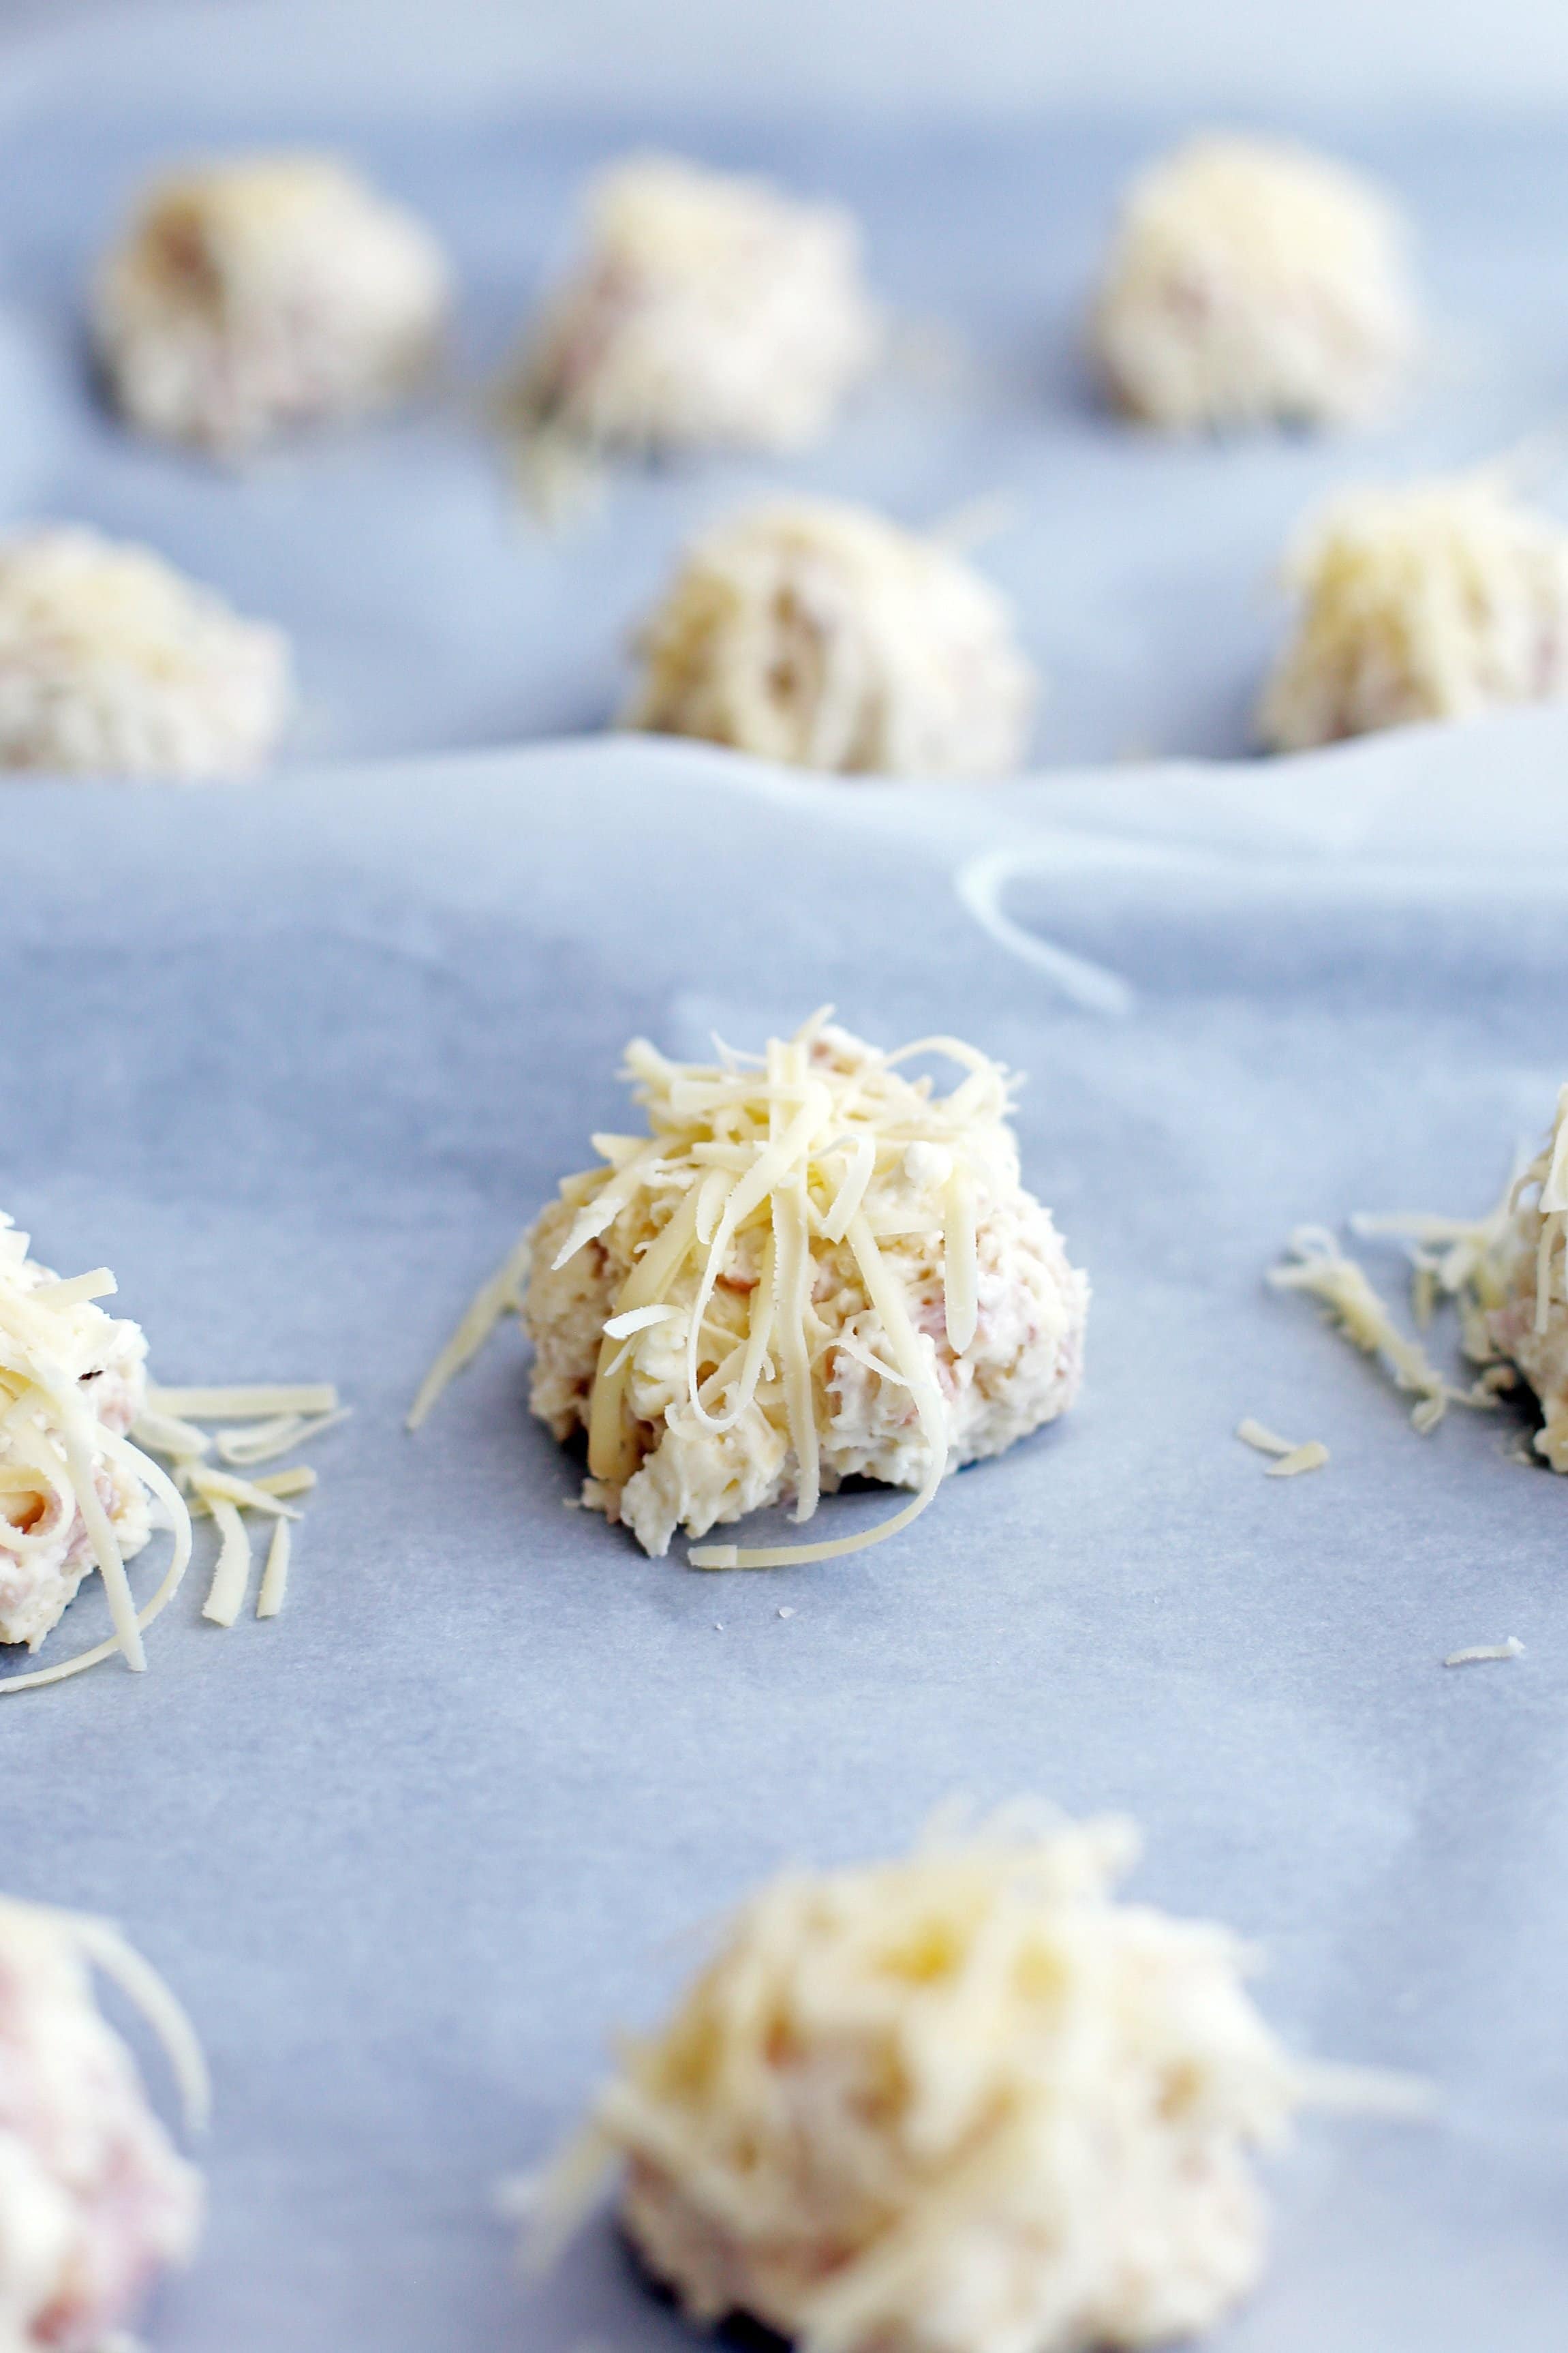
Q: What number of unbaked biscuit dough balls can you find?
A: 11